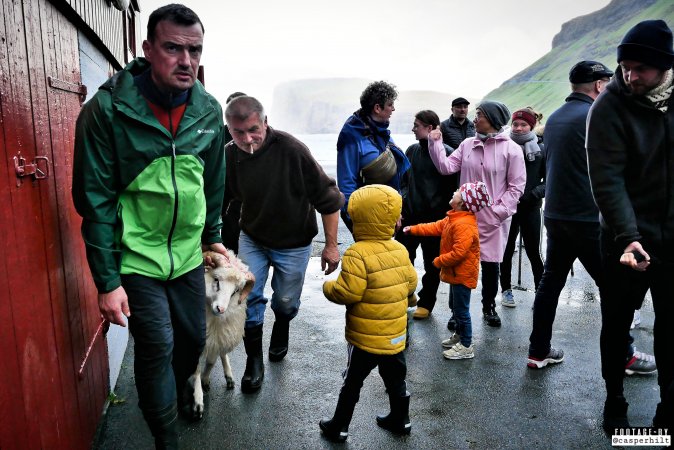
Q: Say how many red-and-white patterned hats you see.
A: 1